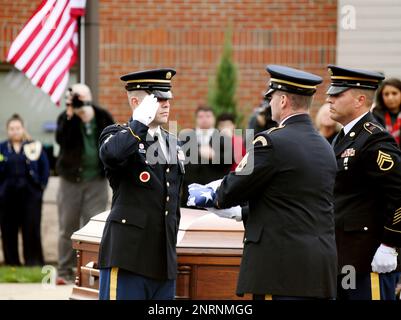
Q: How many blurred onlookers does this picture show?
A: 7